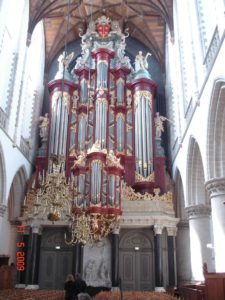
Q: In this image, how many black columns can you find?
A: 6